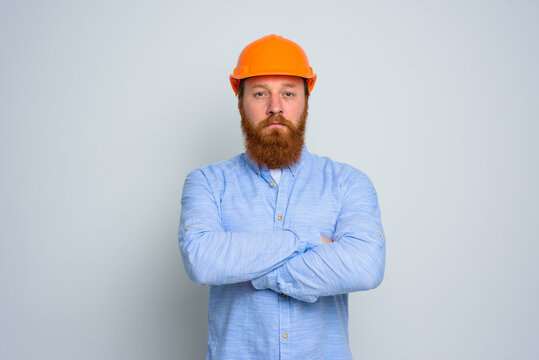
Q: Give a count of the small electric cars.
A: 0